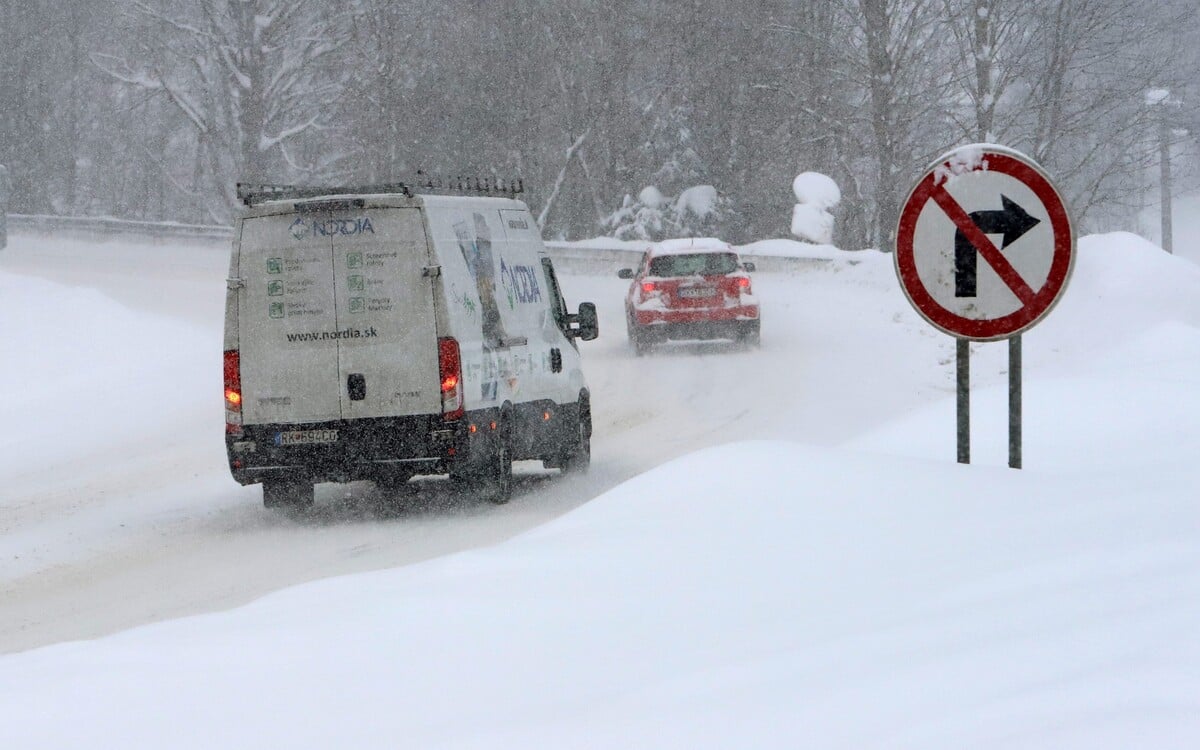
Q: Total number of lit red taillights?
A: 4